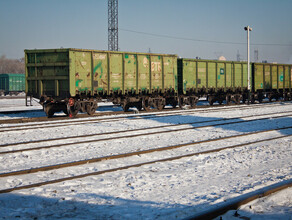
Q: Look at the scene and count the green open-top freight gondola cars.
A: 3